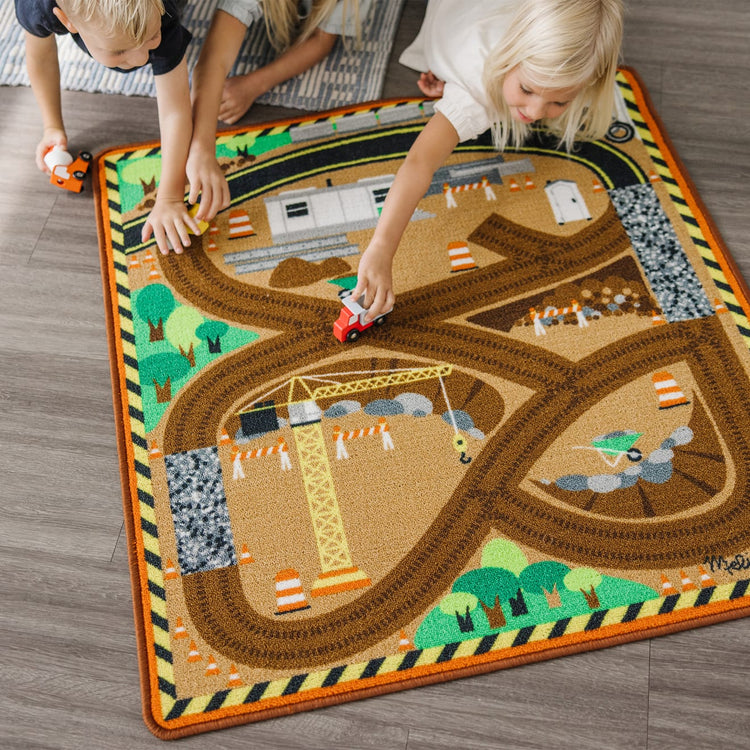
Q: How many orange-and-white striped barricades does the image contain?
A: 4